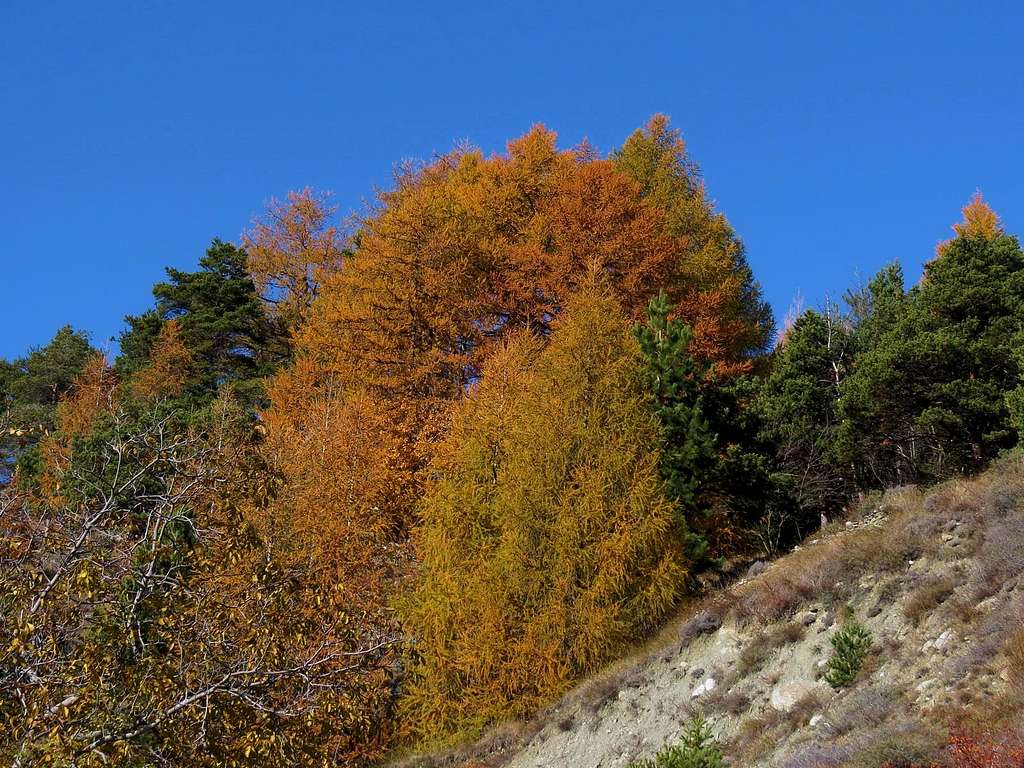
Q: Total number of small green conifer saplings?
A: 2